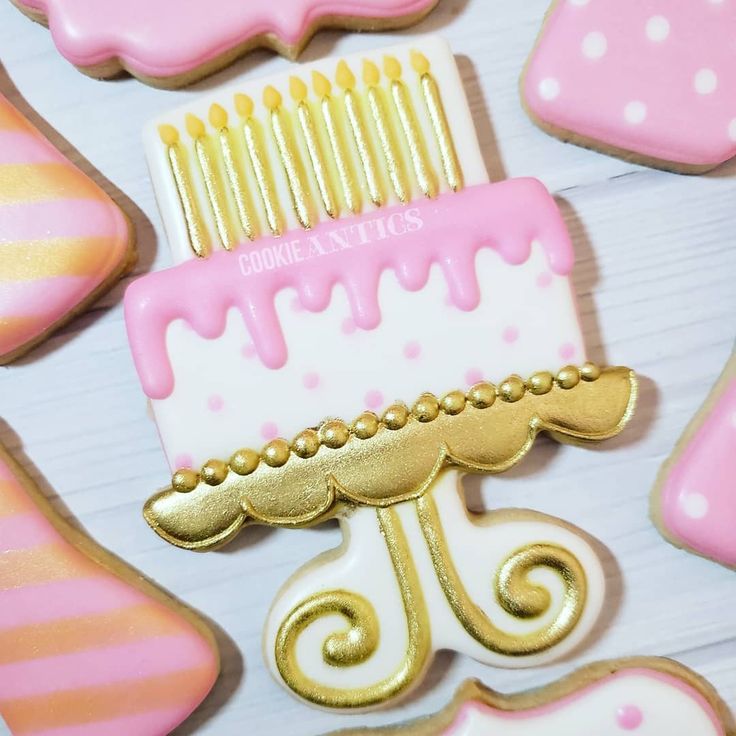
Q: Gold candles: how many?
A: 11